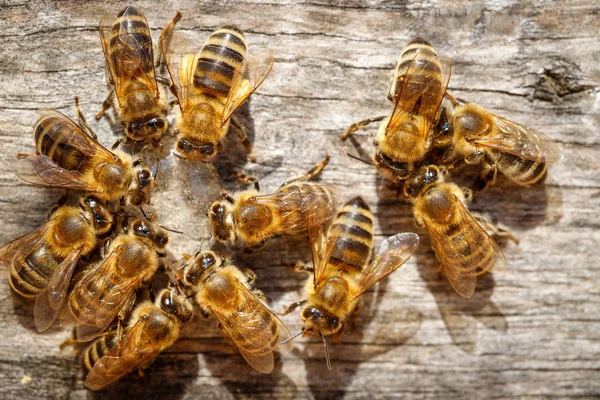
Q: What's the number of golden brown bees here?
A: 12